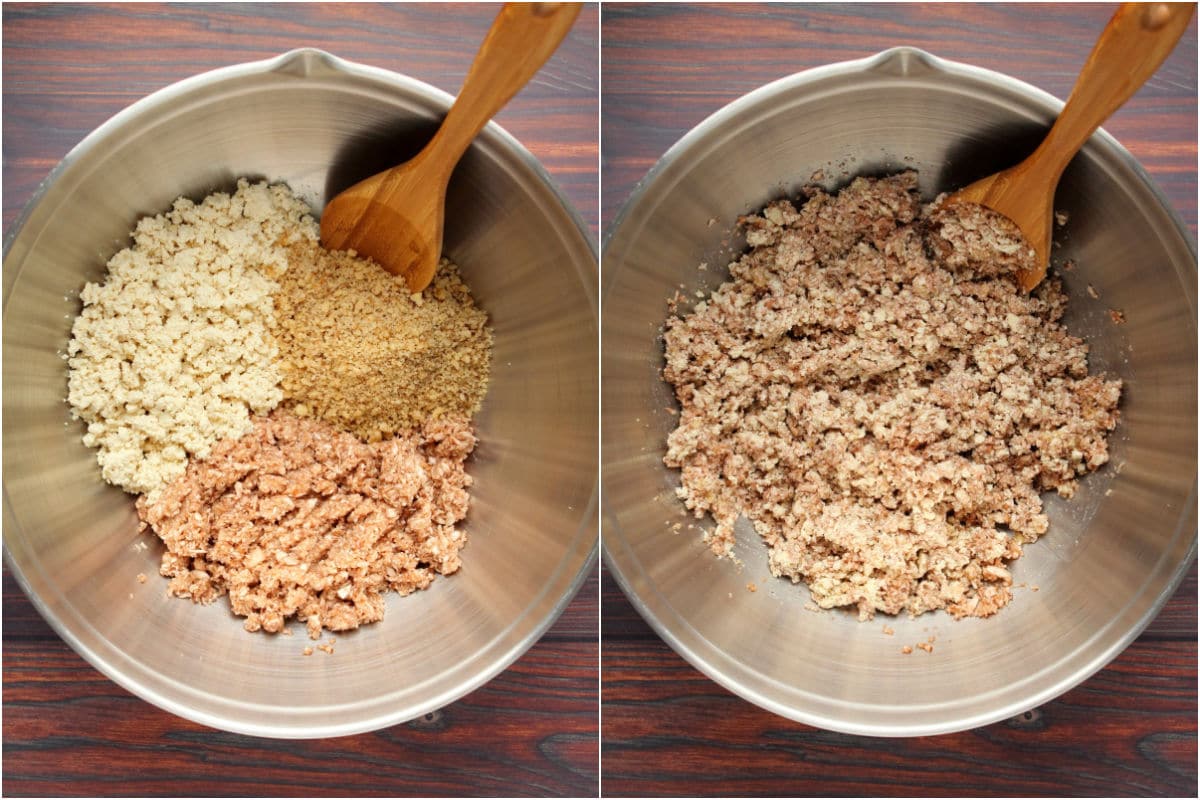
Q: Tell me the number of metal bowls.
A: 2